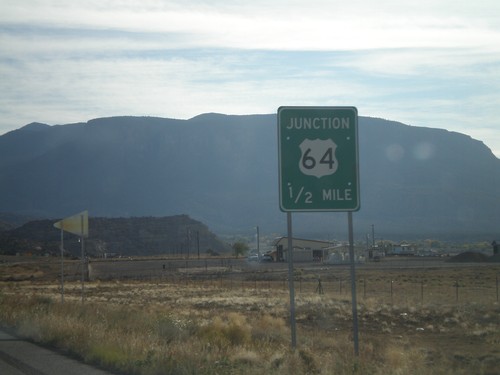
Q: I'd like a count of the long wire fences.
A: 1